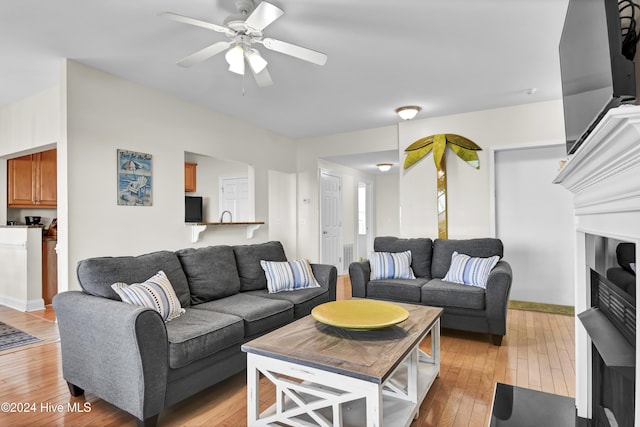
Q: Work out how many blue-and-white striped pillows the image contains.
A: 4